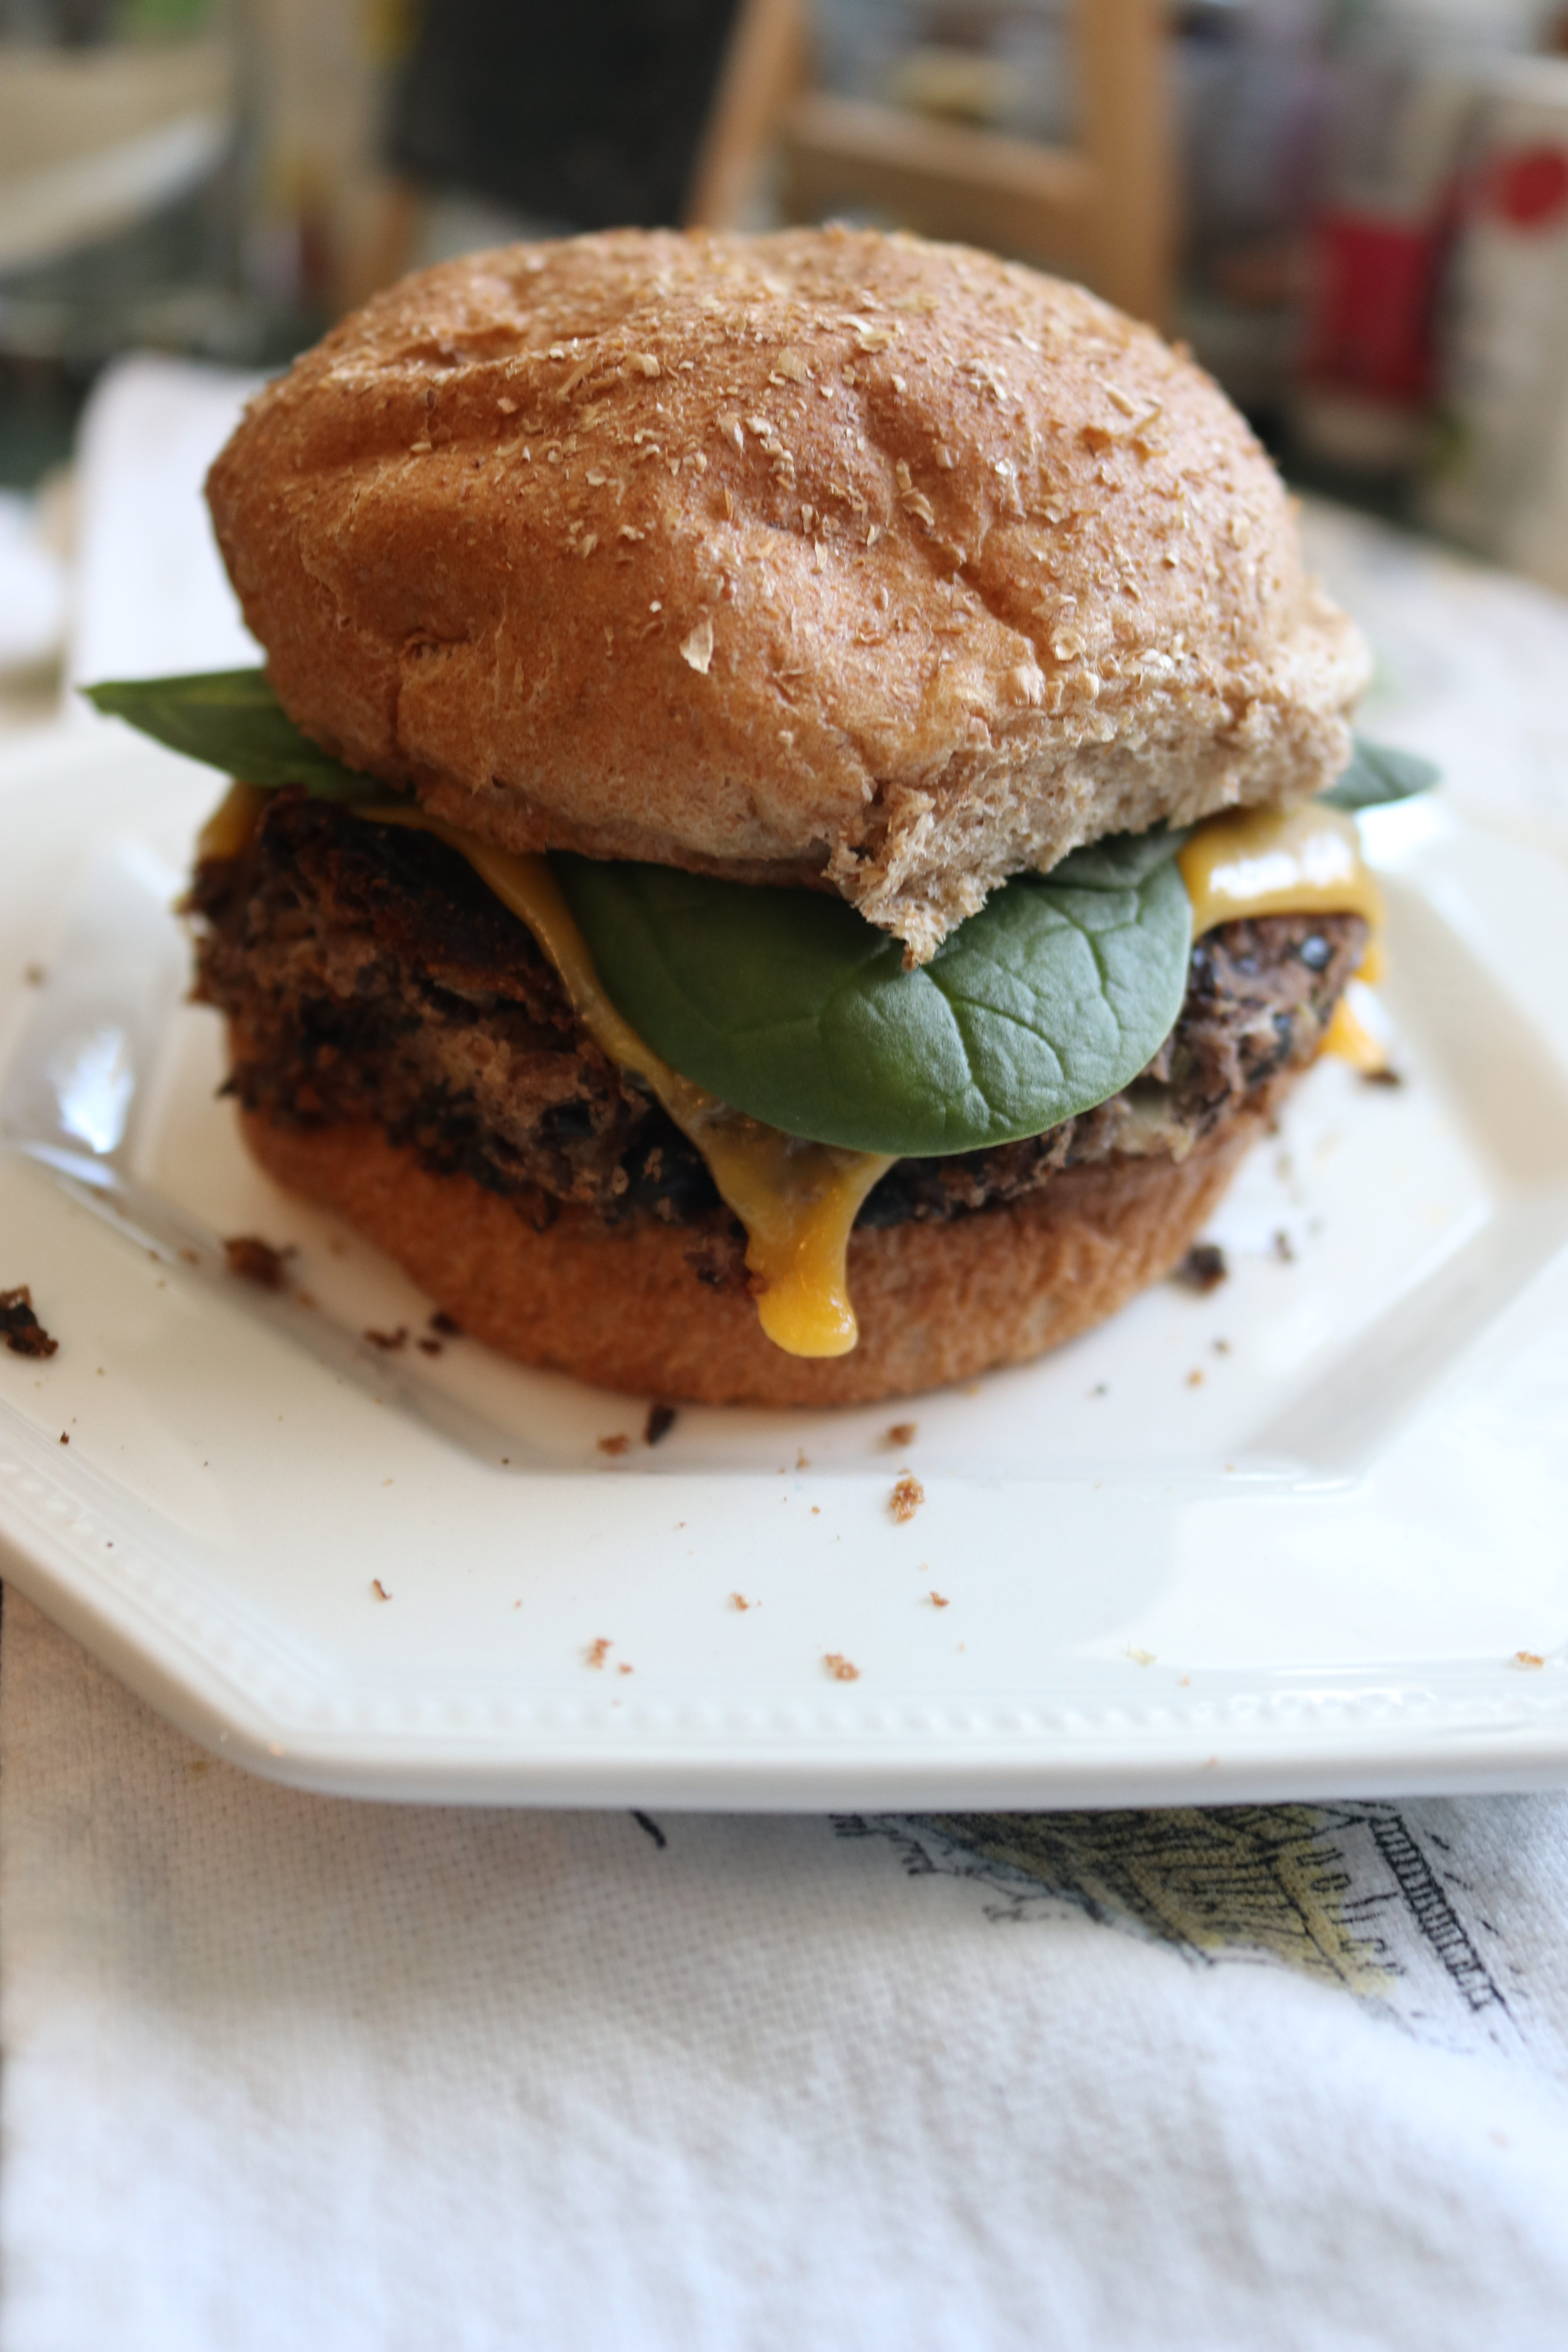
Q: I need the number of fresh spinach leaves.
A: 3